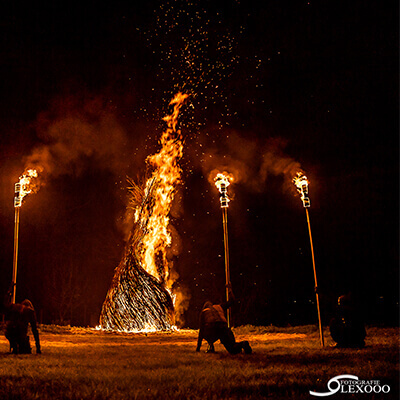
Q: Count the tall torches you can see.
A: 3